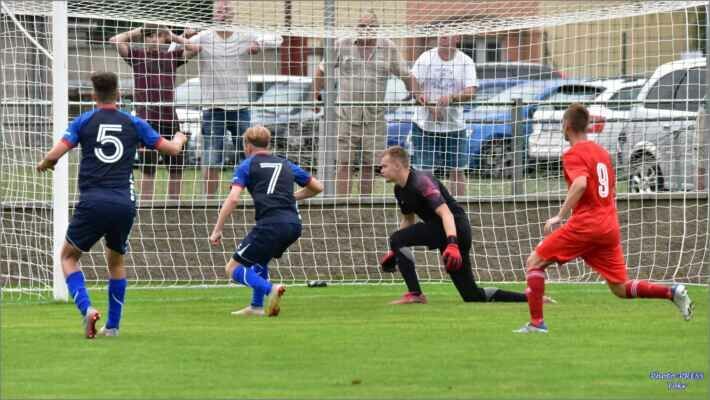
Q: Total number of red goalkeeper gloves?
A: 2